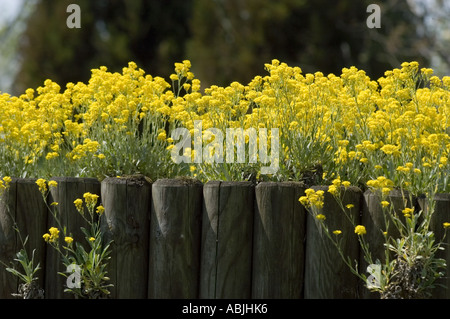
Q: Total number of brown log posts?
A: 9